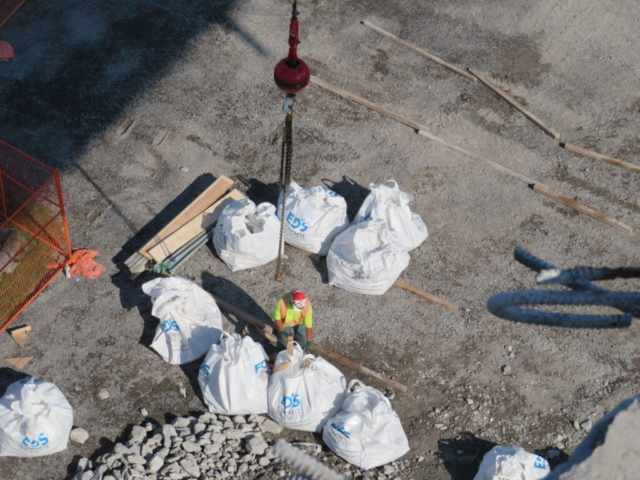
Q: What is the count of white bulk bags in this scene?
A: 10